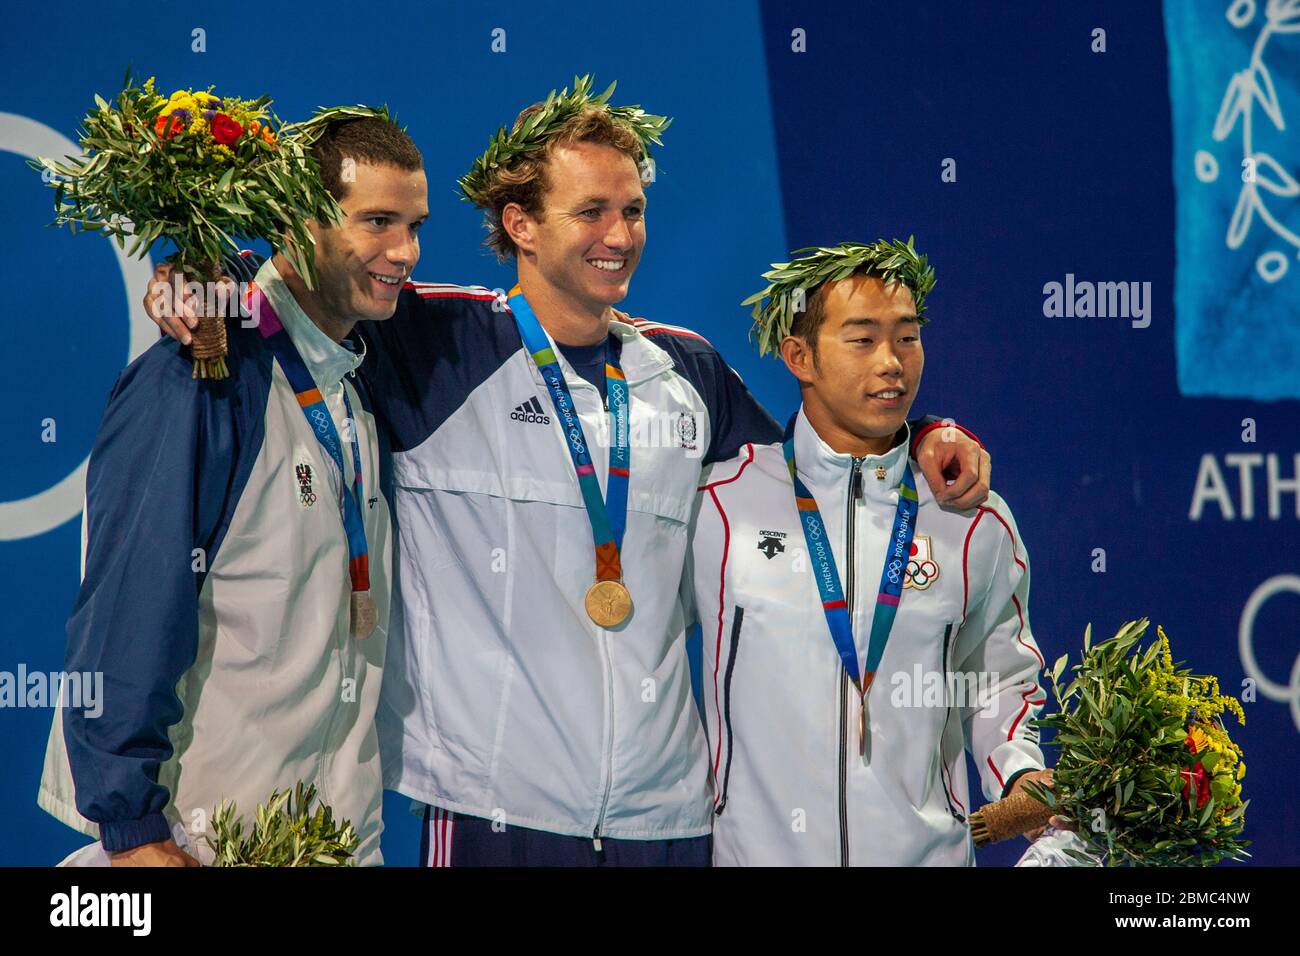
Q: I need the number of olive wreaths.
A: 3